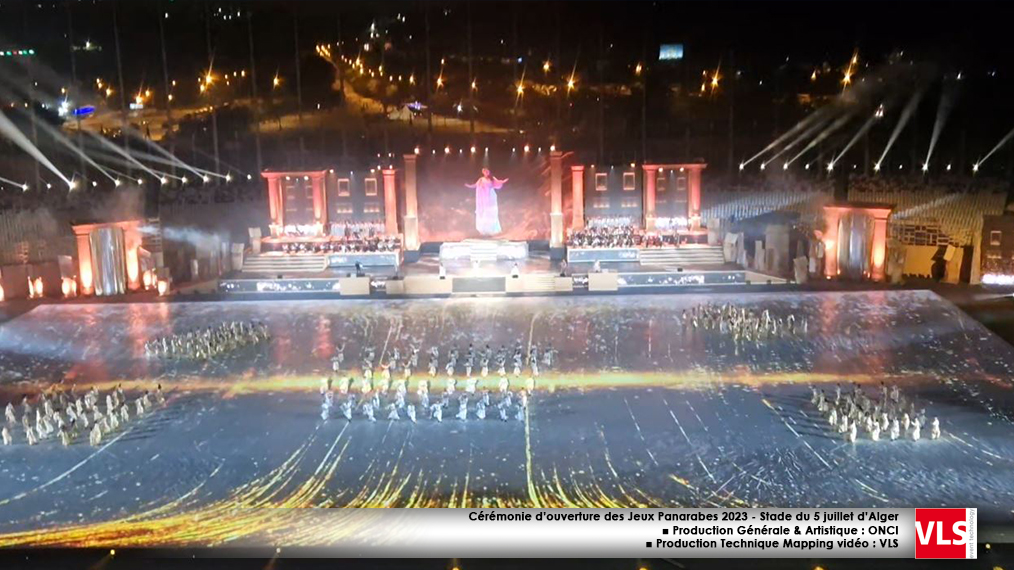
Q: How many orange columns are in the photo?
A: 12